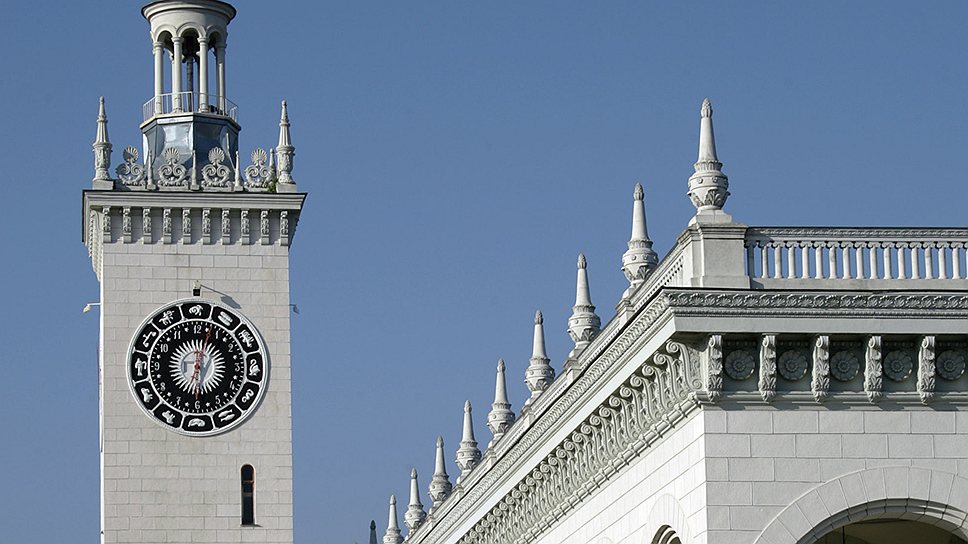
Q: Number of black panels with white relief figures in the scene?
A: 12